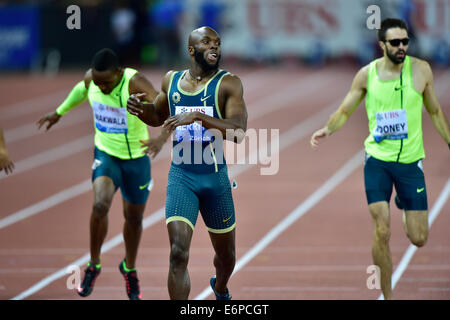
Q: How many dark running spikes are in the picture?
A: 3